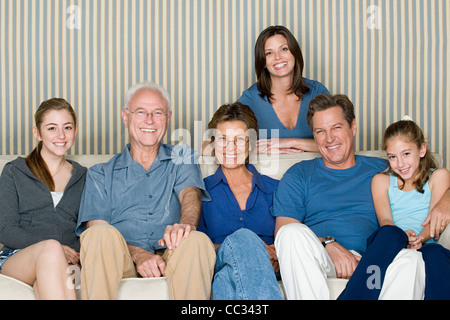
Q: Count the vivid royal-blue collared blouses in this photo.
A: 1